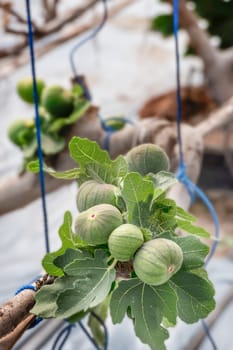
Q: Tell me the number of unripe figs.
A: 8